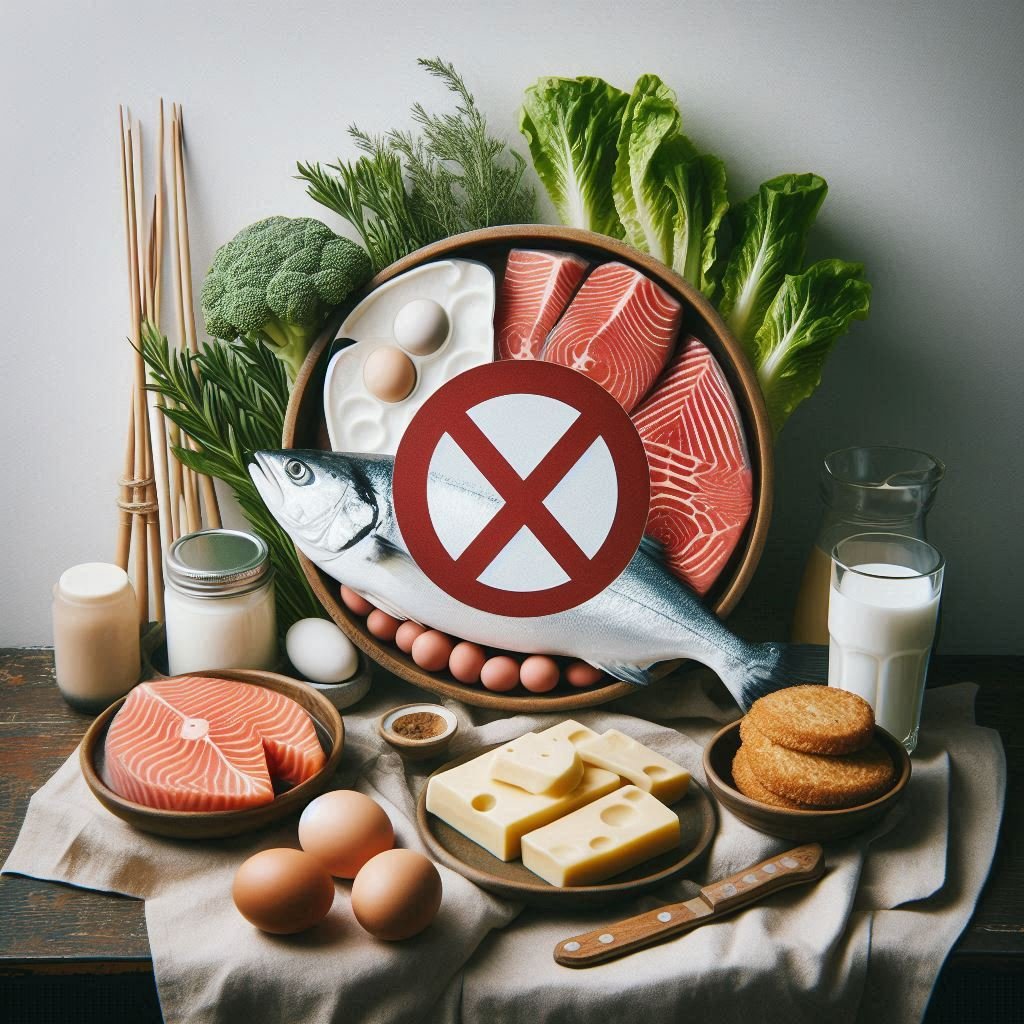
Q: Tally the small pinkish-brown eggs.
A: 8